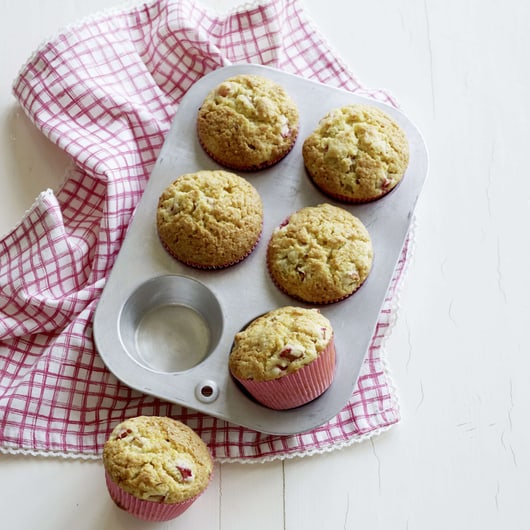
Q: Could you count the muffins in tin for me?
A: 5